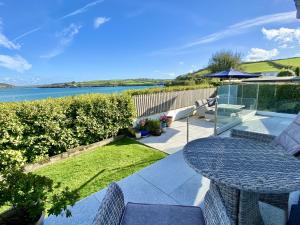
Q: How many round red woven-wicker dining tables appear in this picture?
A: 0